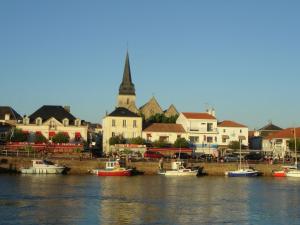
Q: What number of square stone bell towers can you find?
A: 1